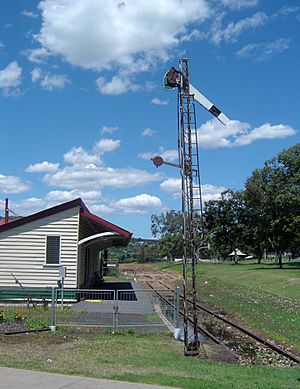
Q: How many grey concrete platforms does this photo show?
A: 1